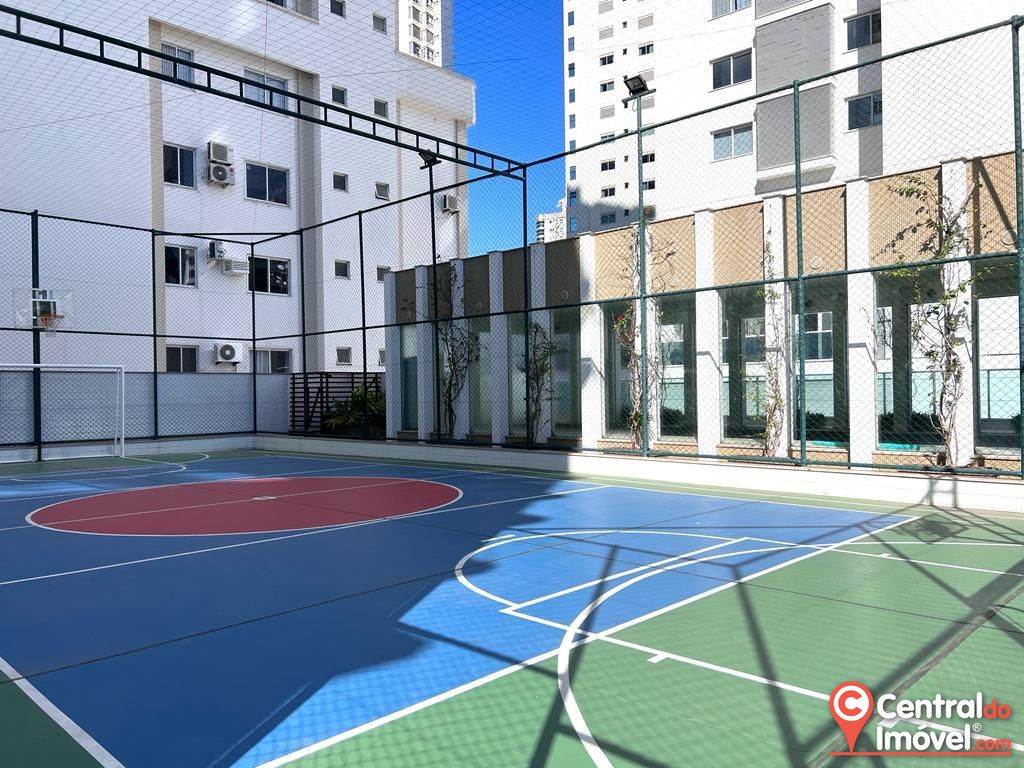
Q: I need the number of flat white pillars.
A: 11